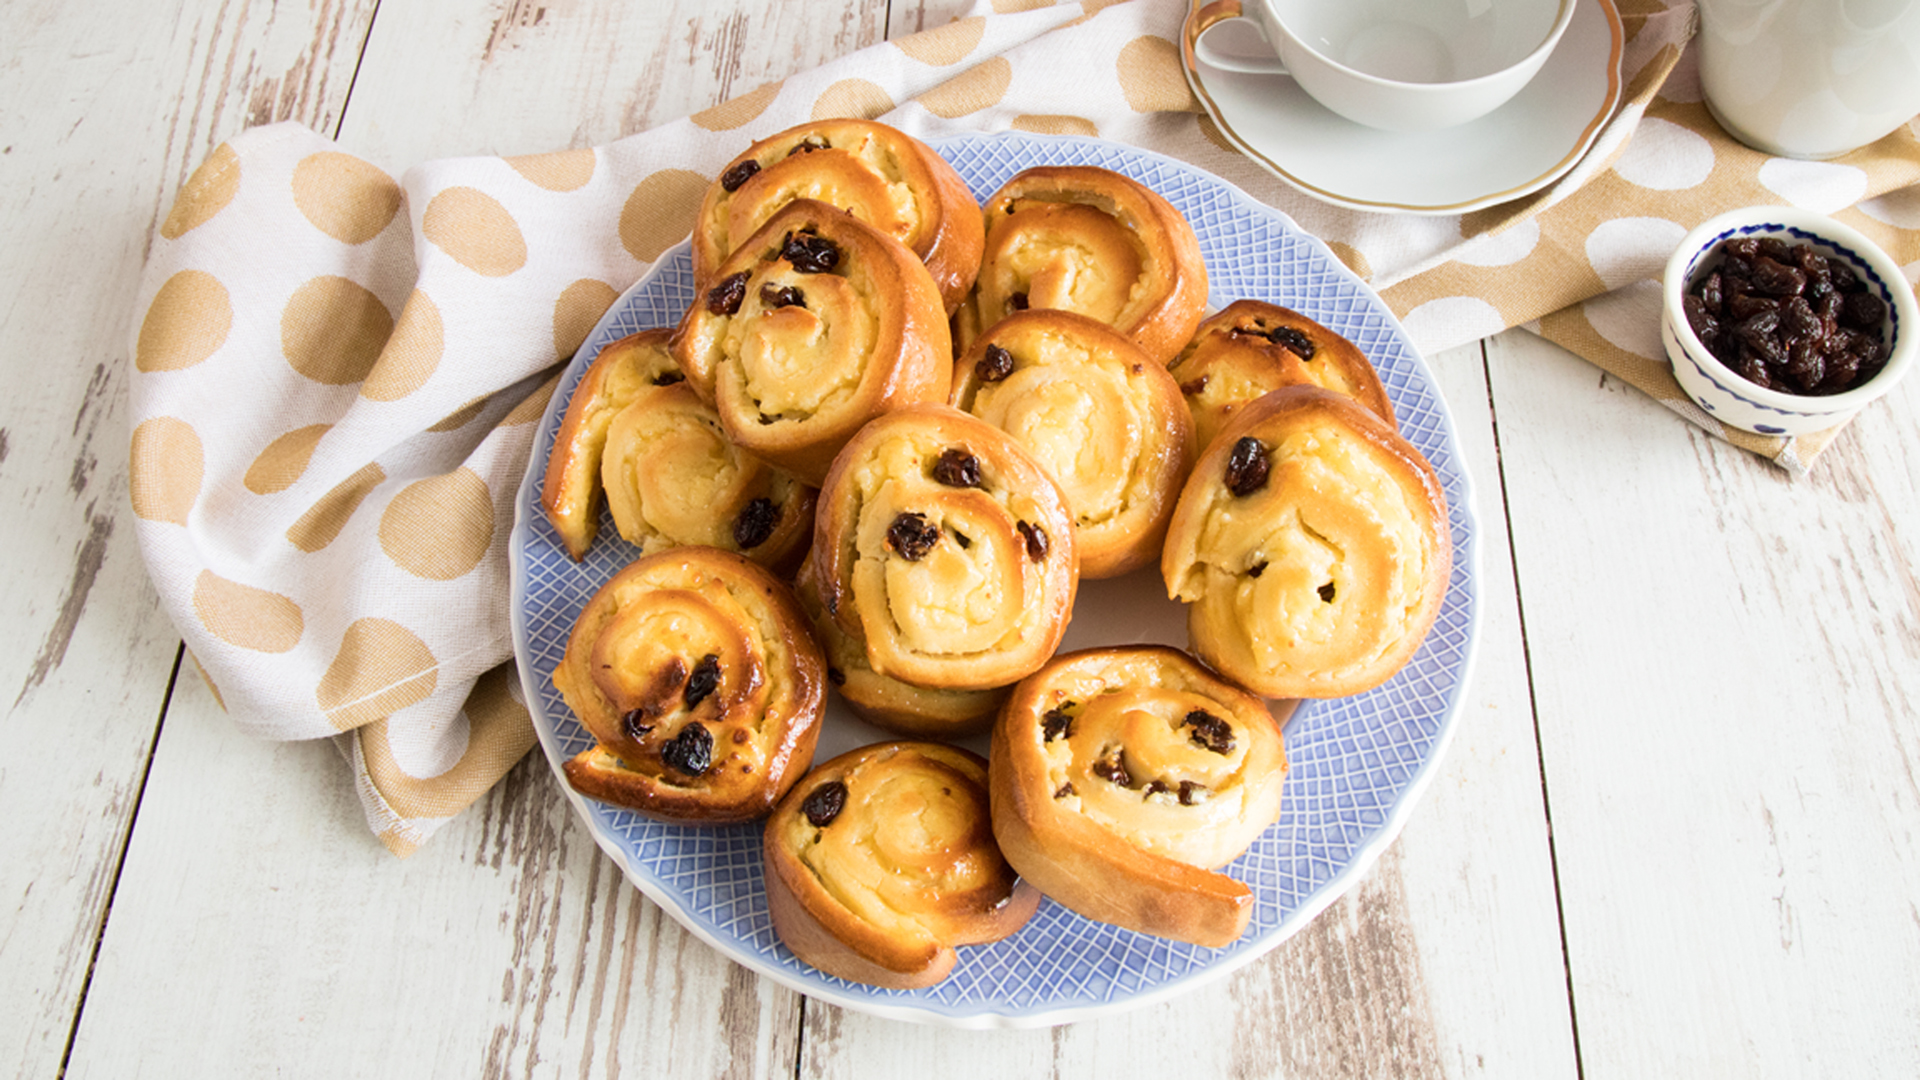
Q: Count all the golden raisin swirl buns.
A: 12